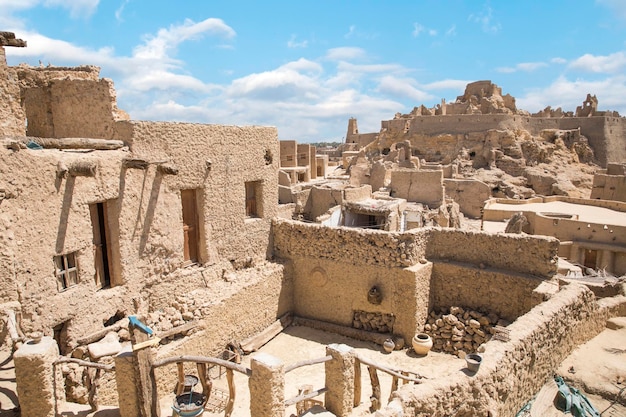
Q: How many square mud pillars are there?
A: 4